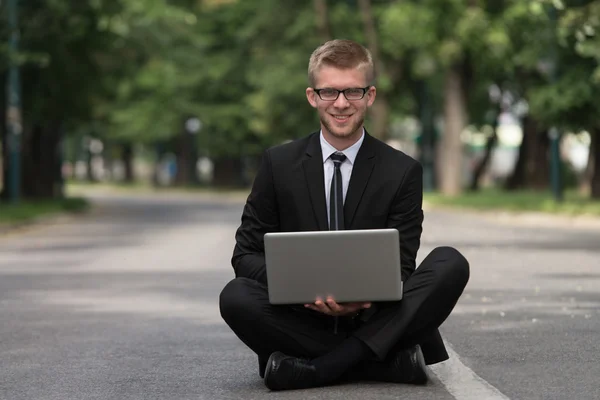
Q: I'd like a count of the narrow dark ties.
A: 1